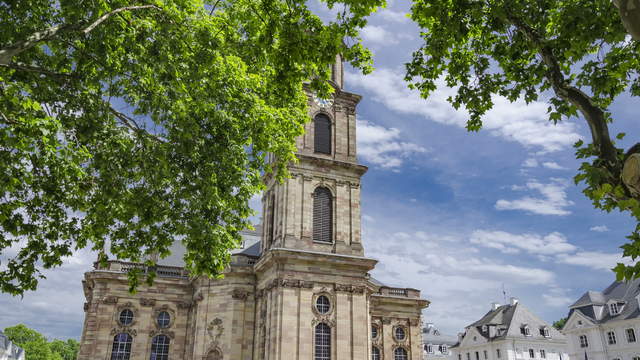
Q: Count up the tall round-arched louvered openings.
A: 2